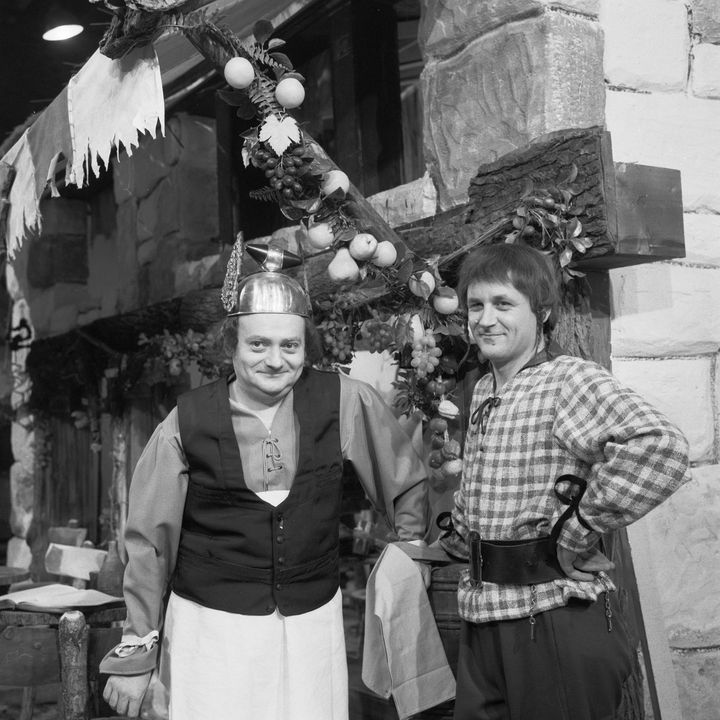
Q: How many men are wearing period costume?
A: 2